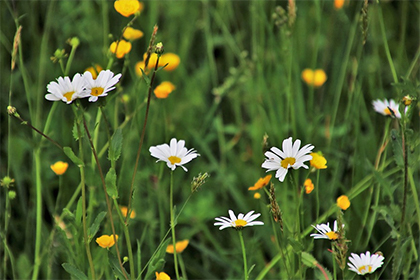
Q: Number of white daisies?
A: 8